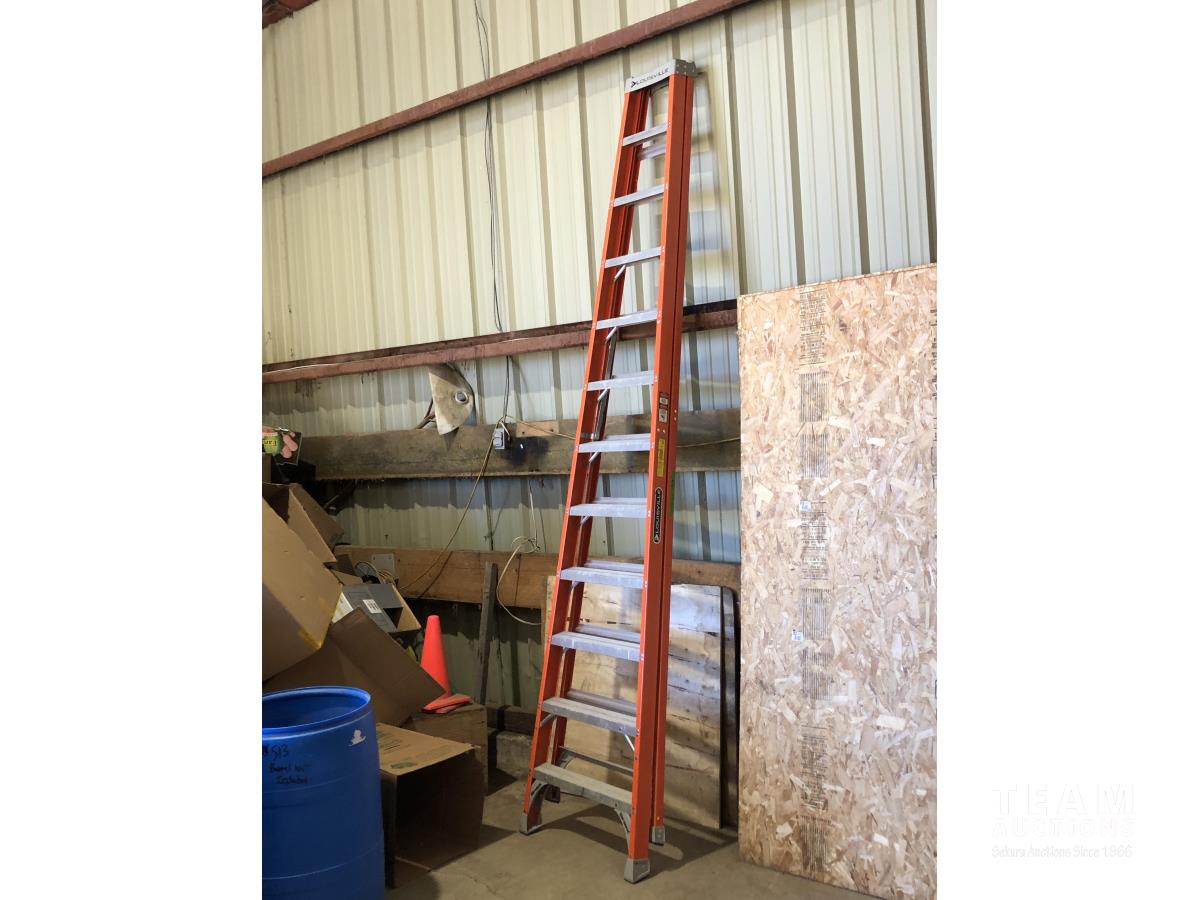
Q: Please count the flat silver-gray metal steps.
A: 11